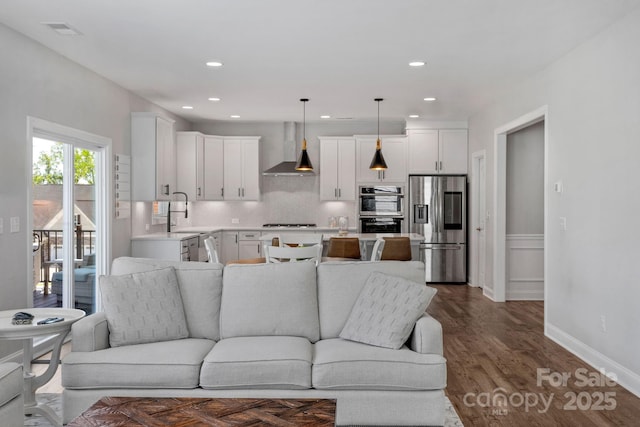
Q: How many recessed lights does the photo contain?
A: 8